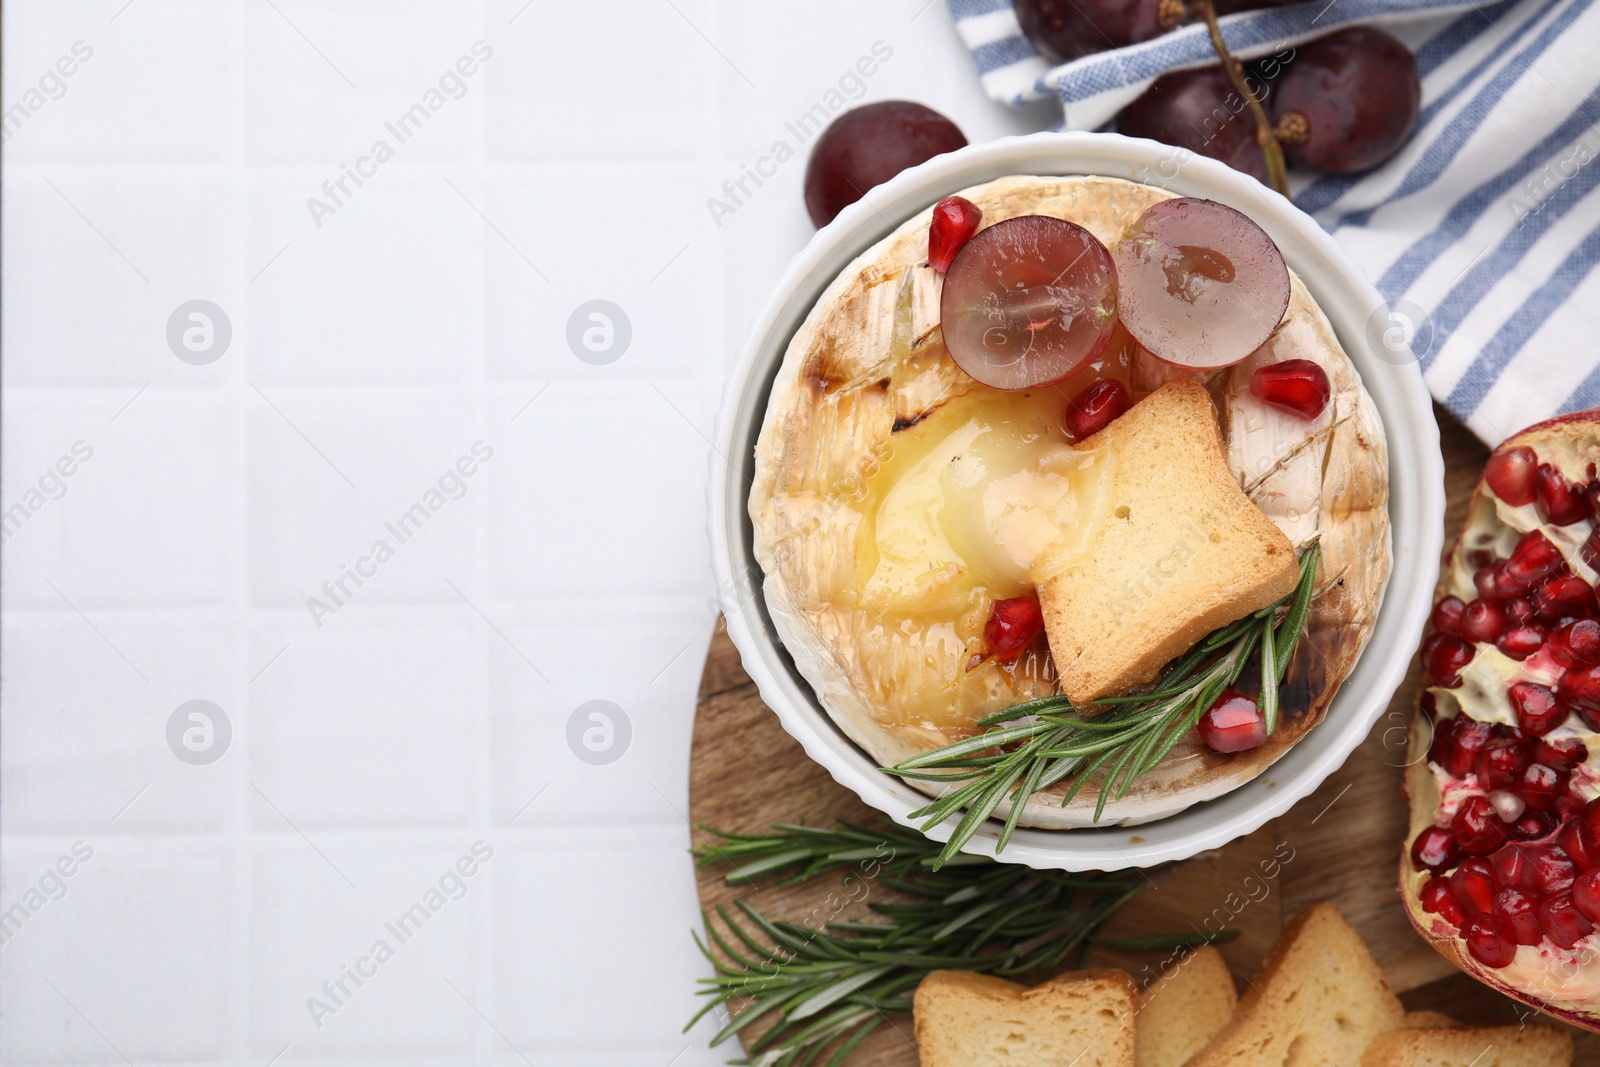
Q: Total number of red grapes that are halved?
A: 2